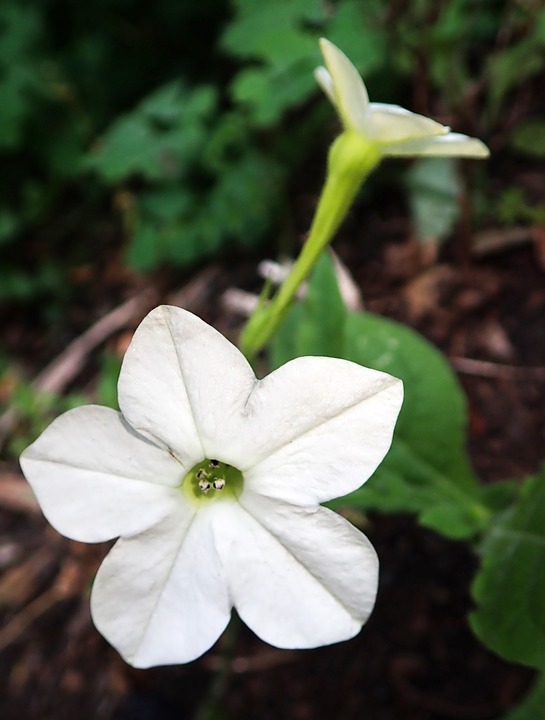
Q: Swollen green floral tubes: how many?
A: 1